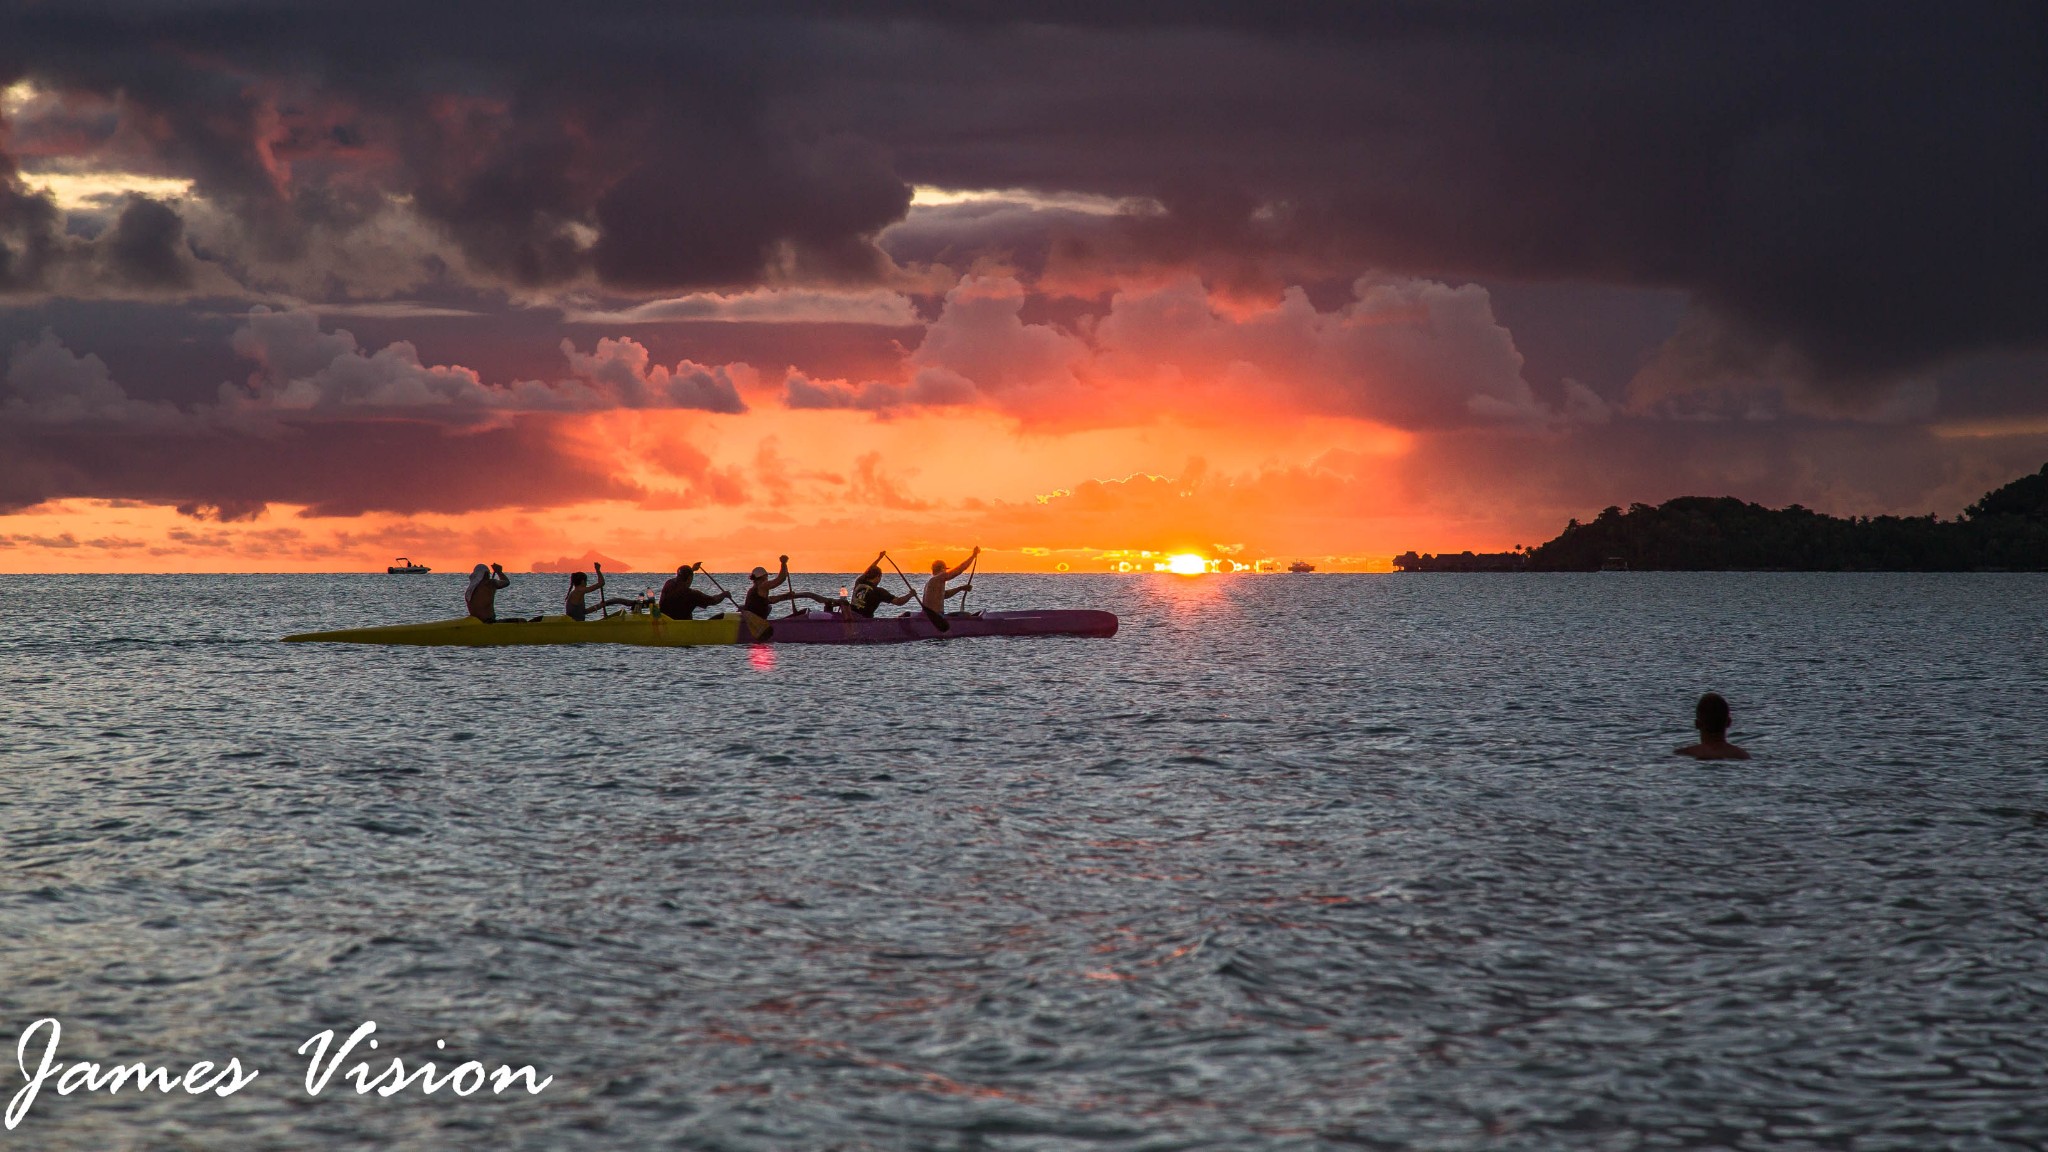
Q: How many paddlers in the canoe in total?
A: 6